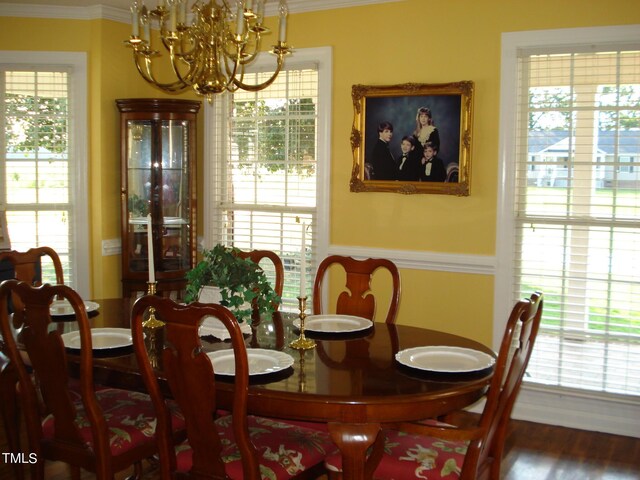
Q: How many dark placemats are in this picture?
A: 5